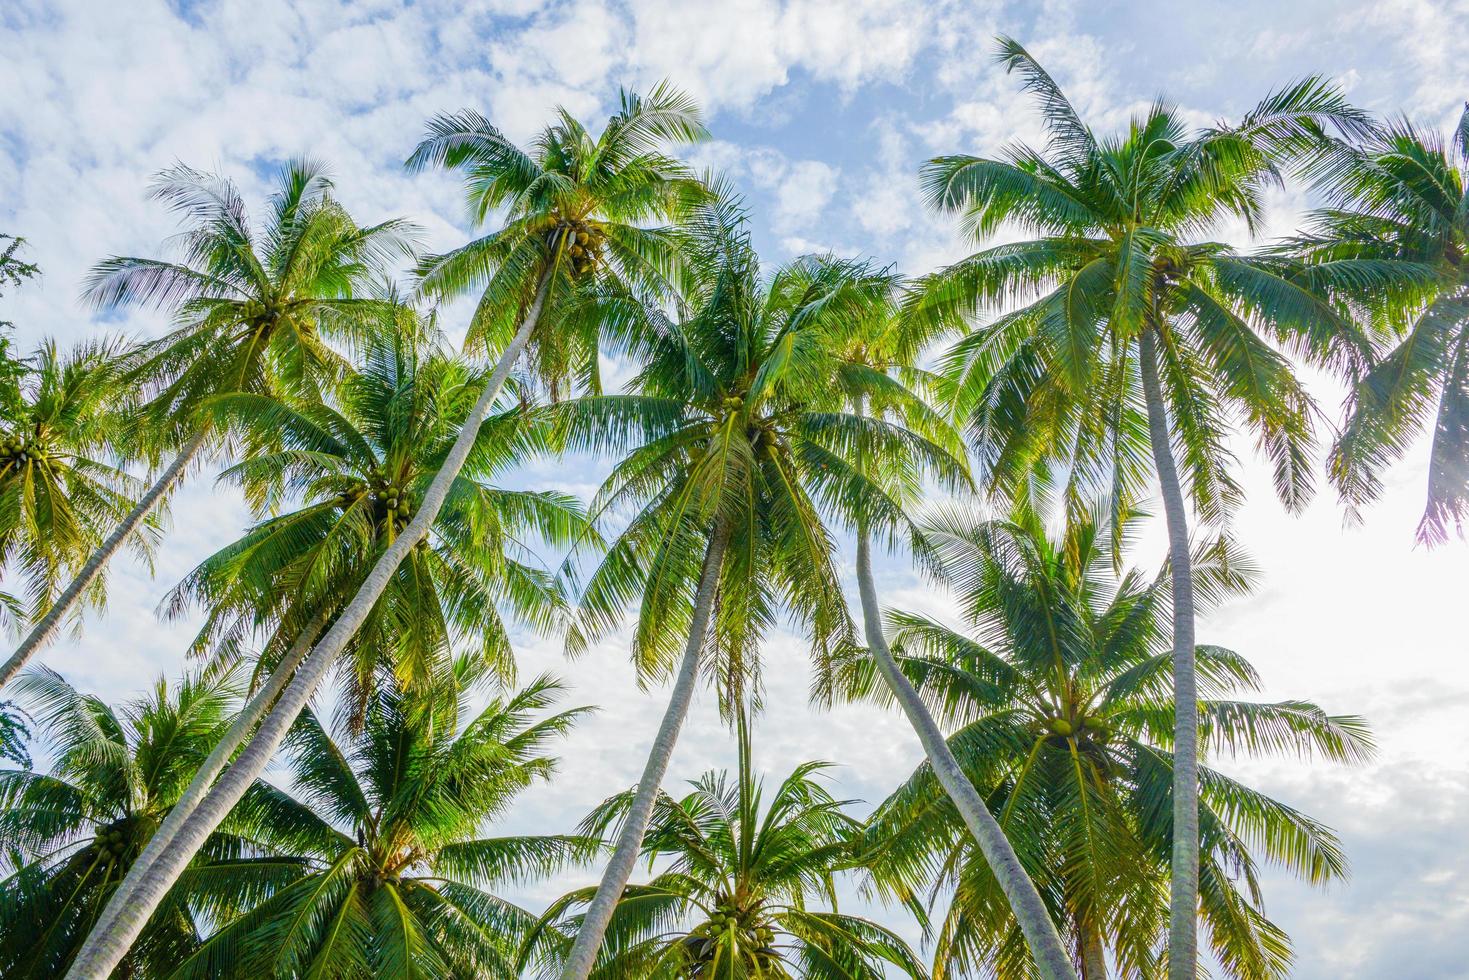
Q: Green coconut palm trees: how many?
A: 12